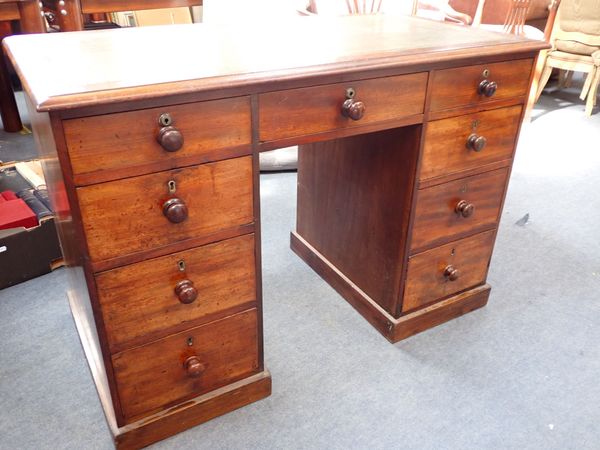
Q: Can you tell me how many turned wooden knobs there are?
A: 9